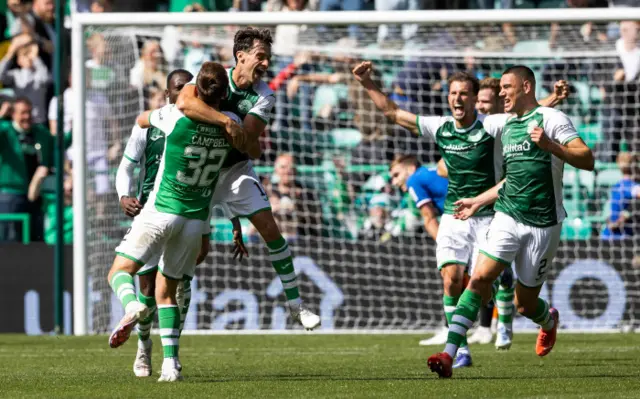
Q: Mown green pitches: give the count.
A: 1